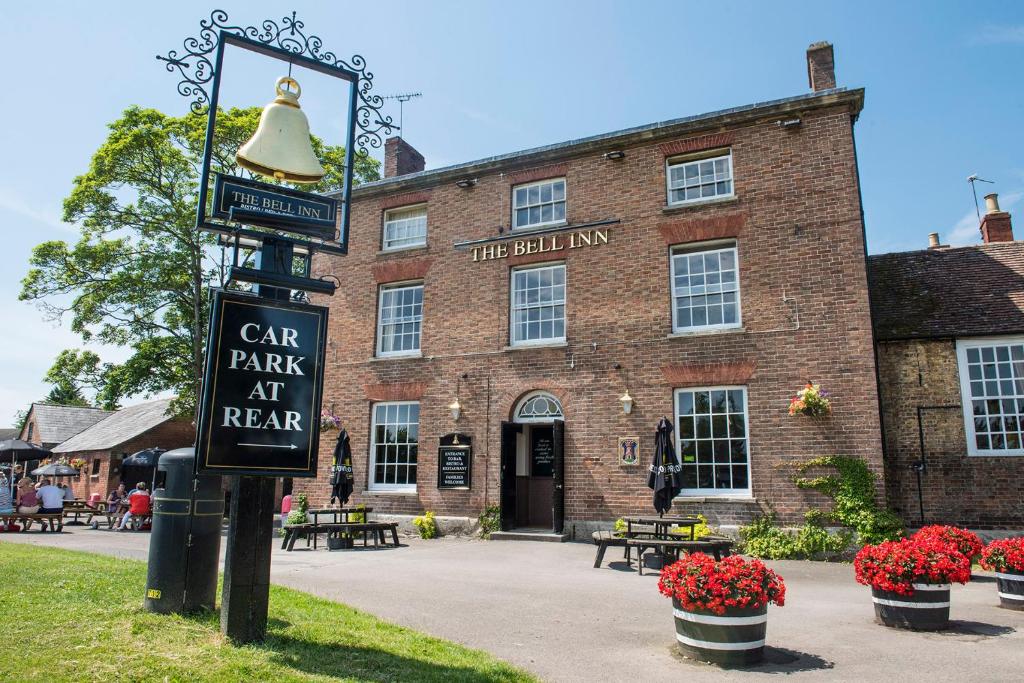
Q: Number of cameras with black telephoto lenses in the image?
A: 0